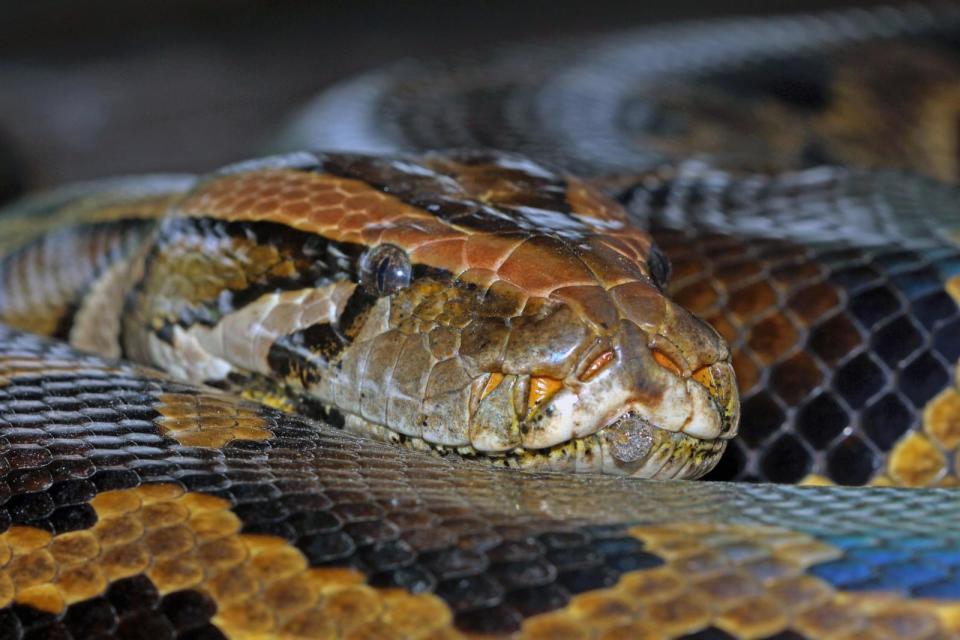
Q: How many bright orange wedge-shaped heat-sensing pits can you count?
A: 5